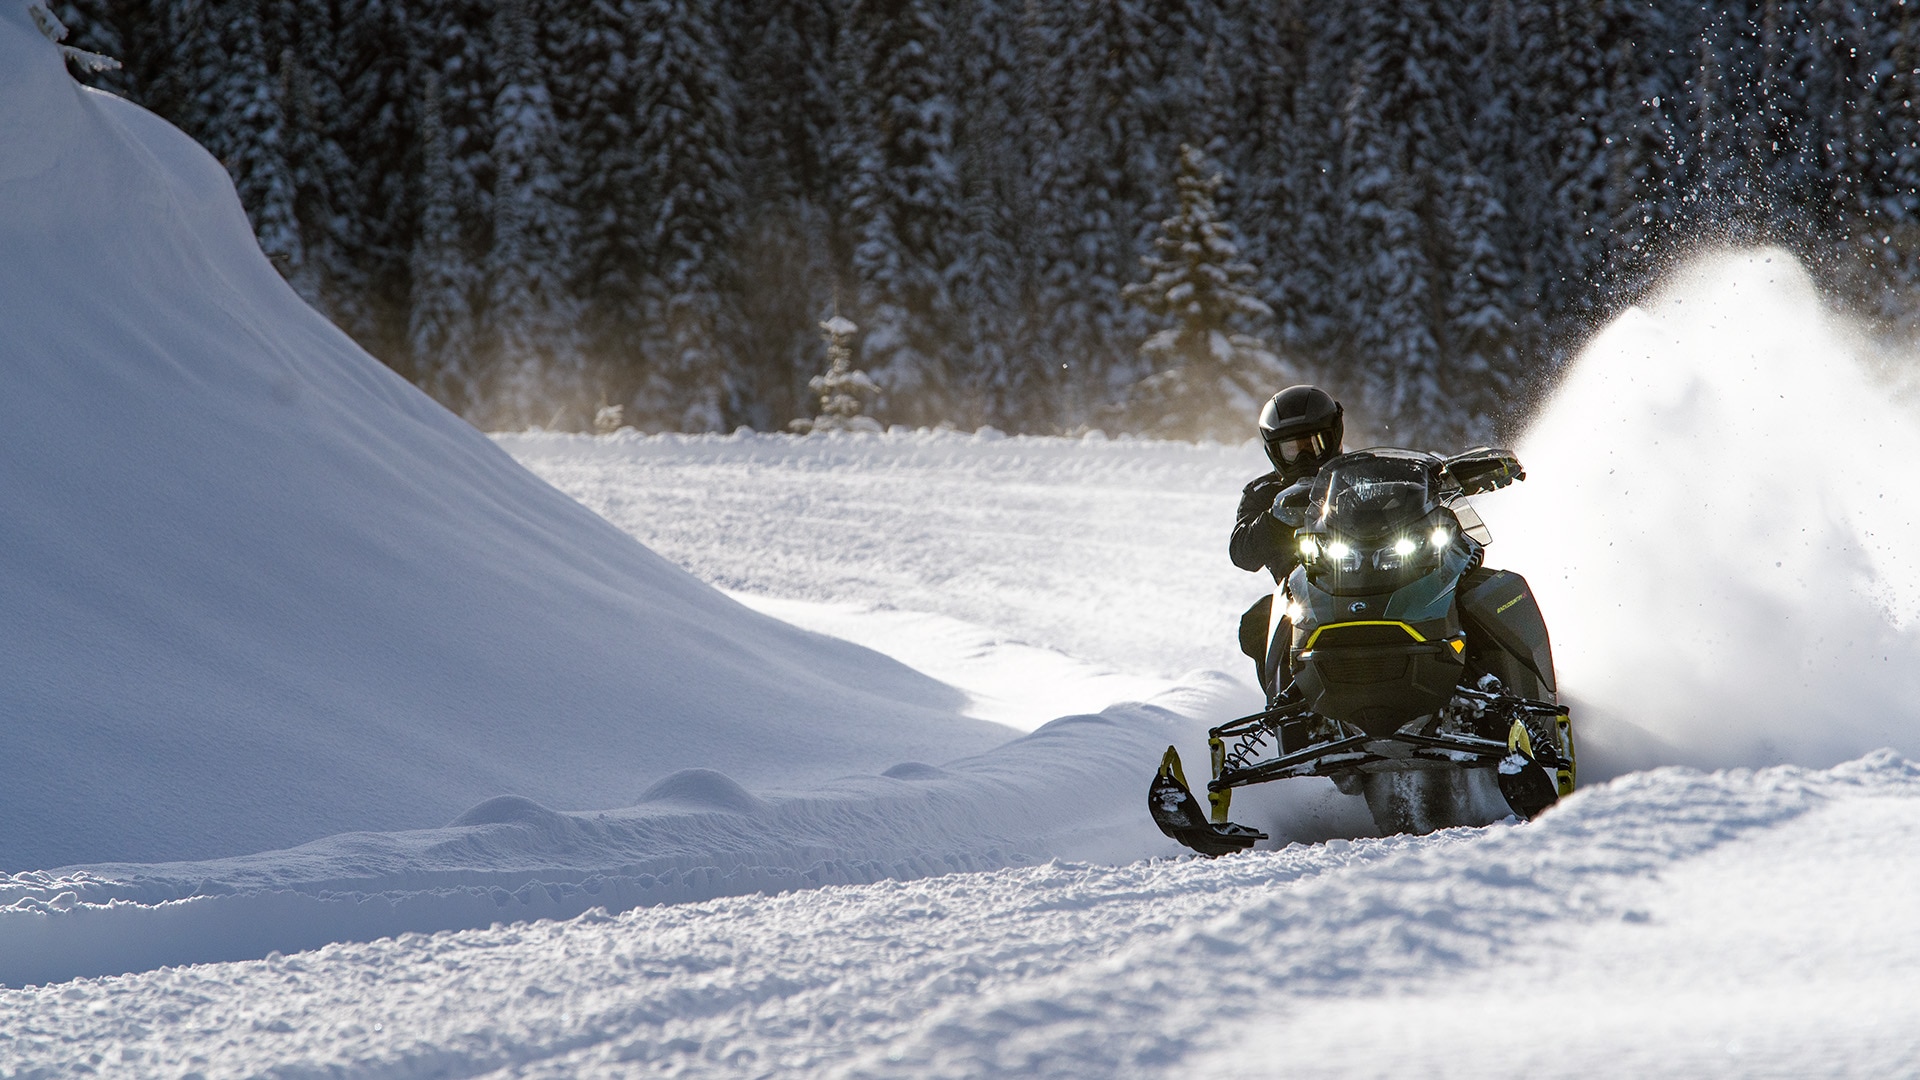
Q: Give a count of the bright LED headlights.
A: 4